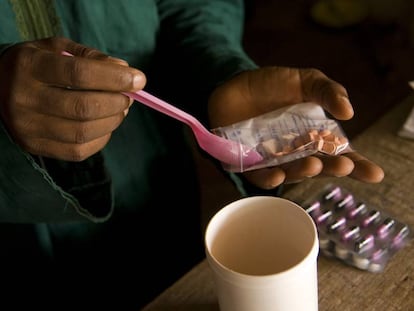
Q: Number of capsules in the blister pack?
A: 12